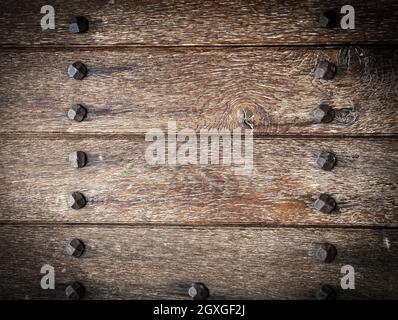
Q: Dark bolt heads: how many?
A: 15